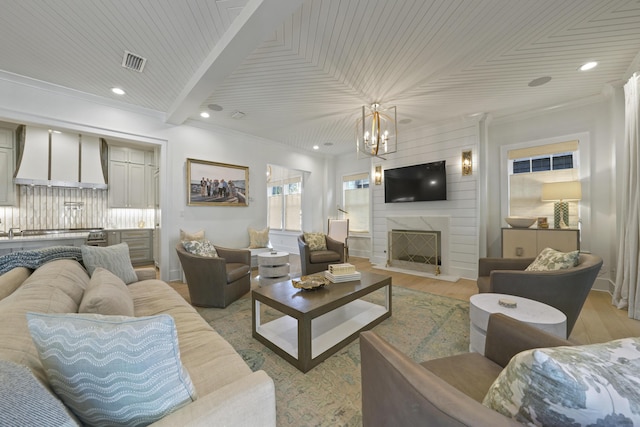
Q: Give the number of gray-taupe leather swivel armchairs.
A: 4